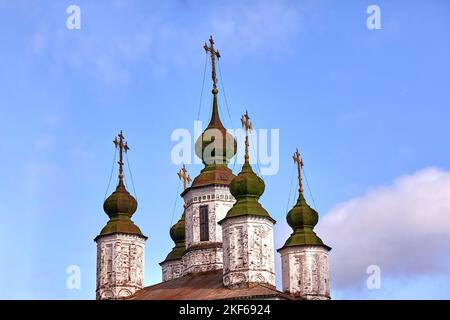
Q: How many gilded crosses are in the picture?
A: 5